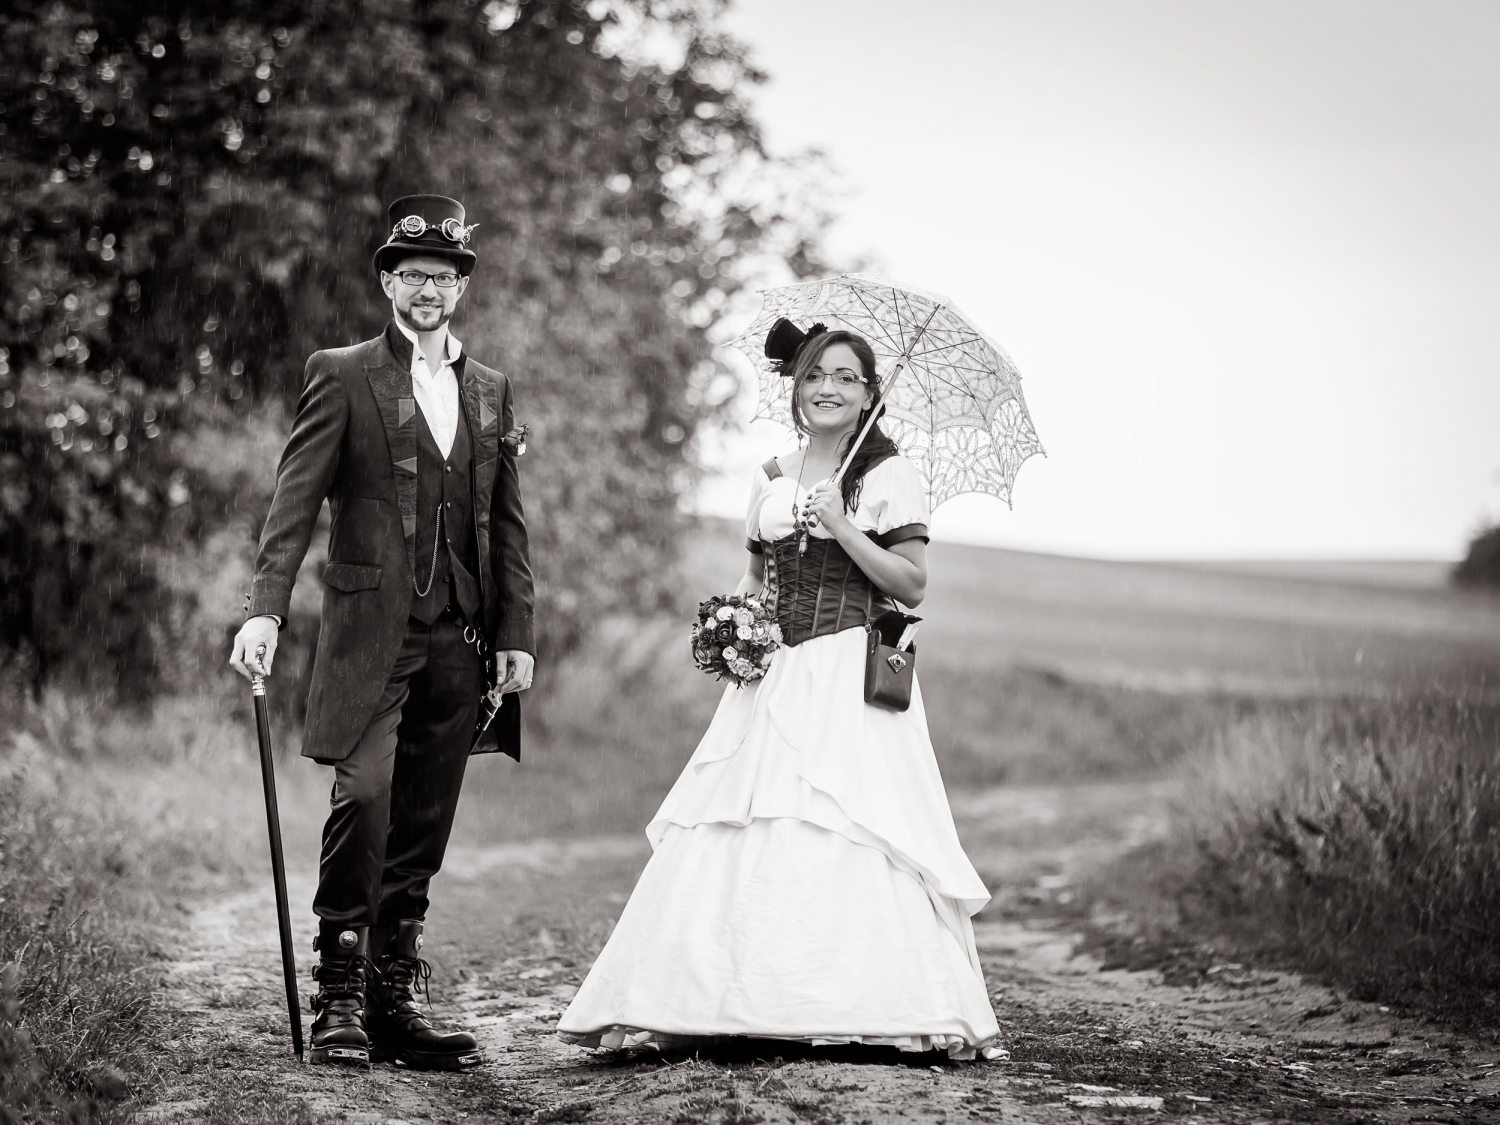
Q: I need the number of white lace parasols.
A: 1